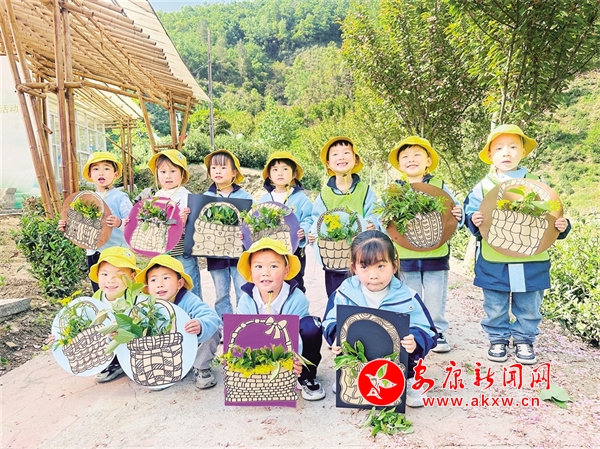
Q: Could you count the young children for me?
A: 11